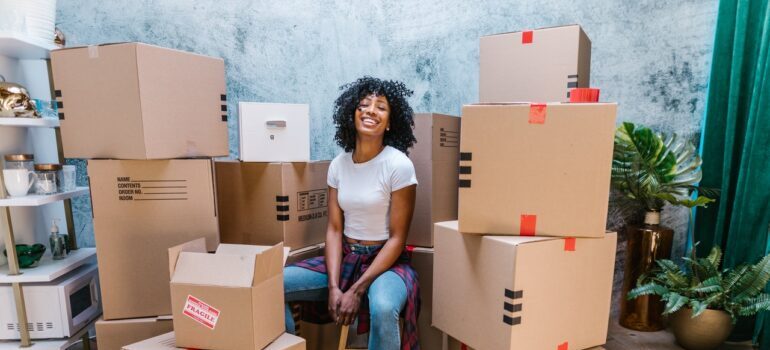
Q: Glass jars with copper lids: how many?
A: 2